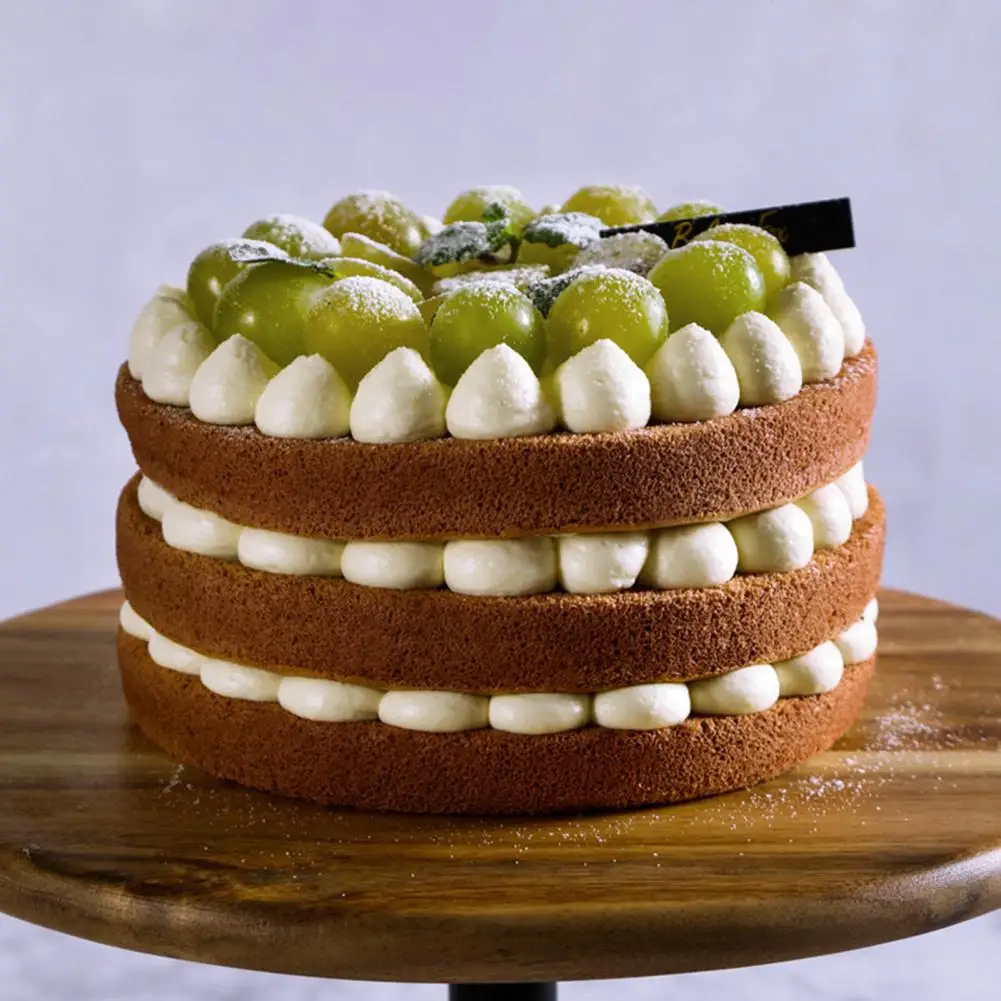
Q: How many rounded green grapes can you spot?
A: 12